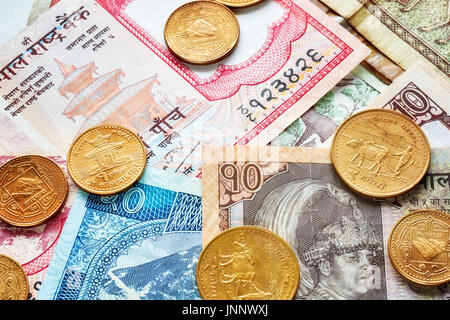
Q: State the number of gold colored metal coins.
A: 8